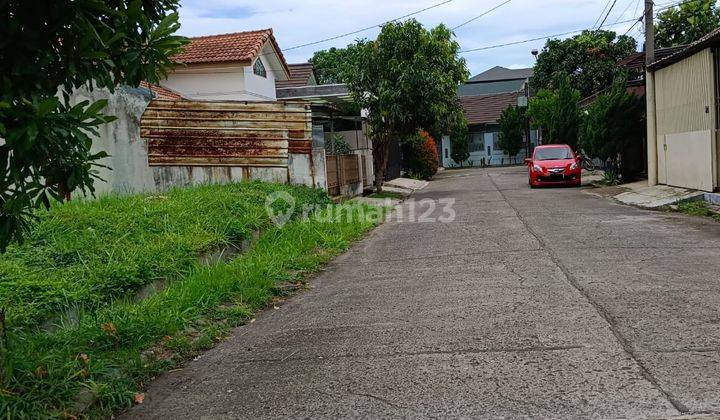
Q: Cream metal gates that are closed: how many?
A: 1